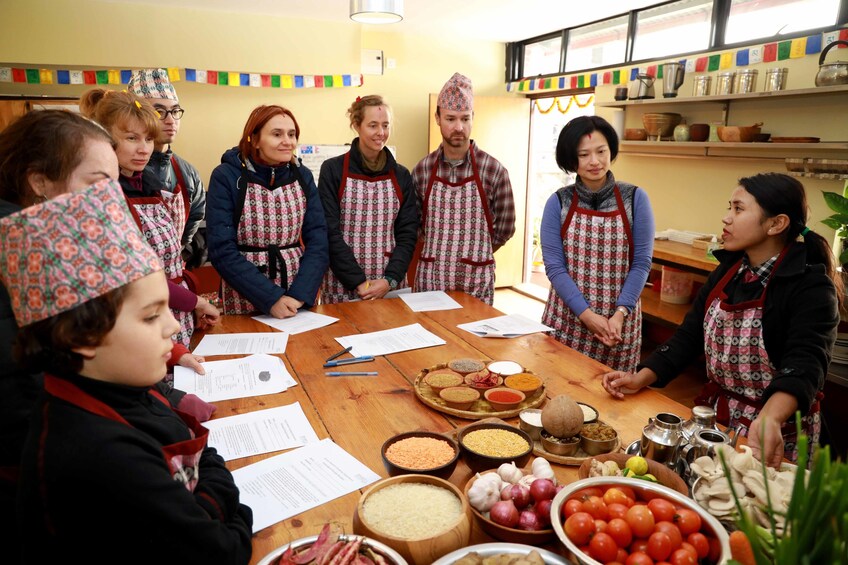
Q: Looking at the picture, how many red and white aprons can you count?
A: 8